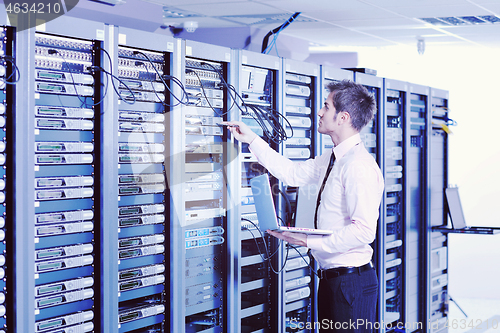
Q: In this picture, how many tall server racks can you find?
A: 11